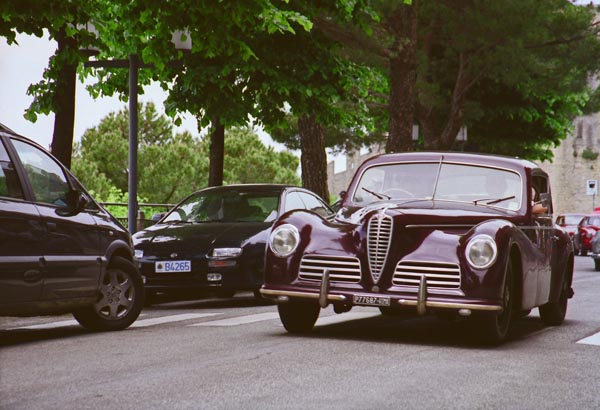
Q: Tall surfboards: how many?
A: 0